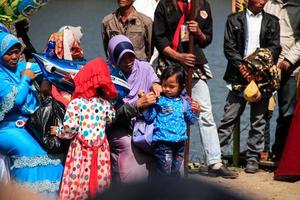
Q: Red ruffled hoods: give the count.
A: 1